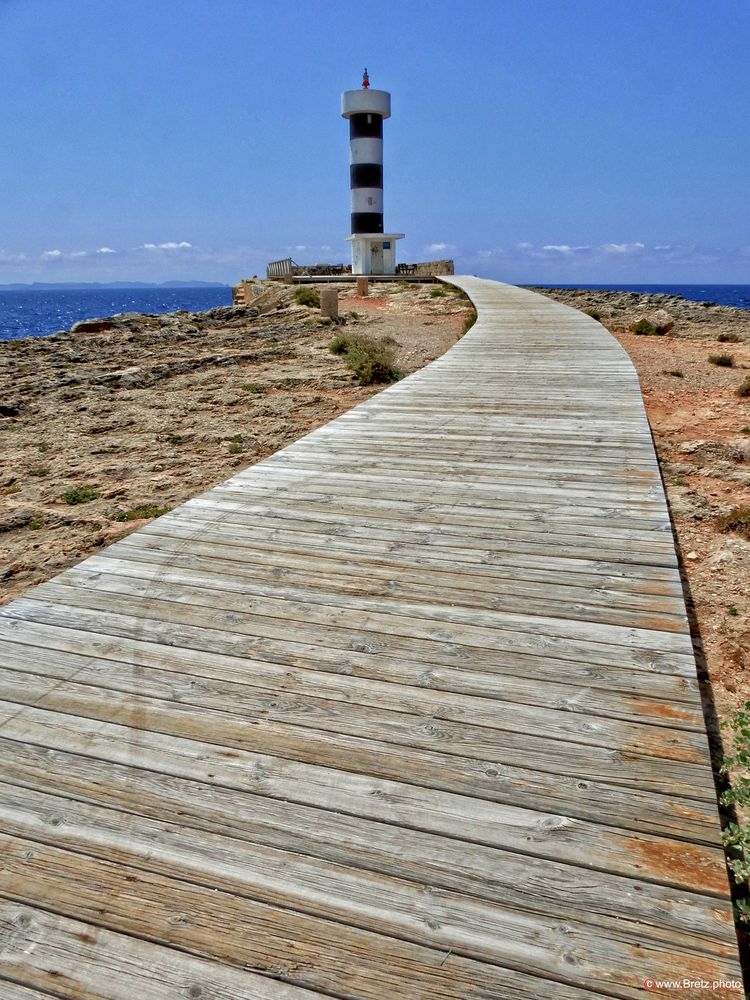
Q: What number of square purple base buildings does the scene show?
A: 0